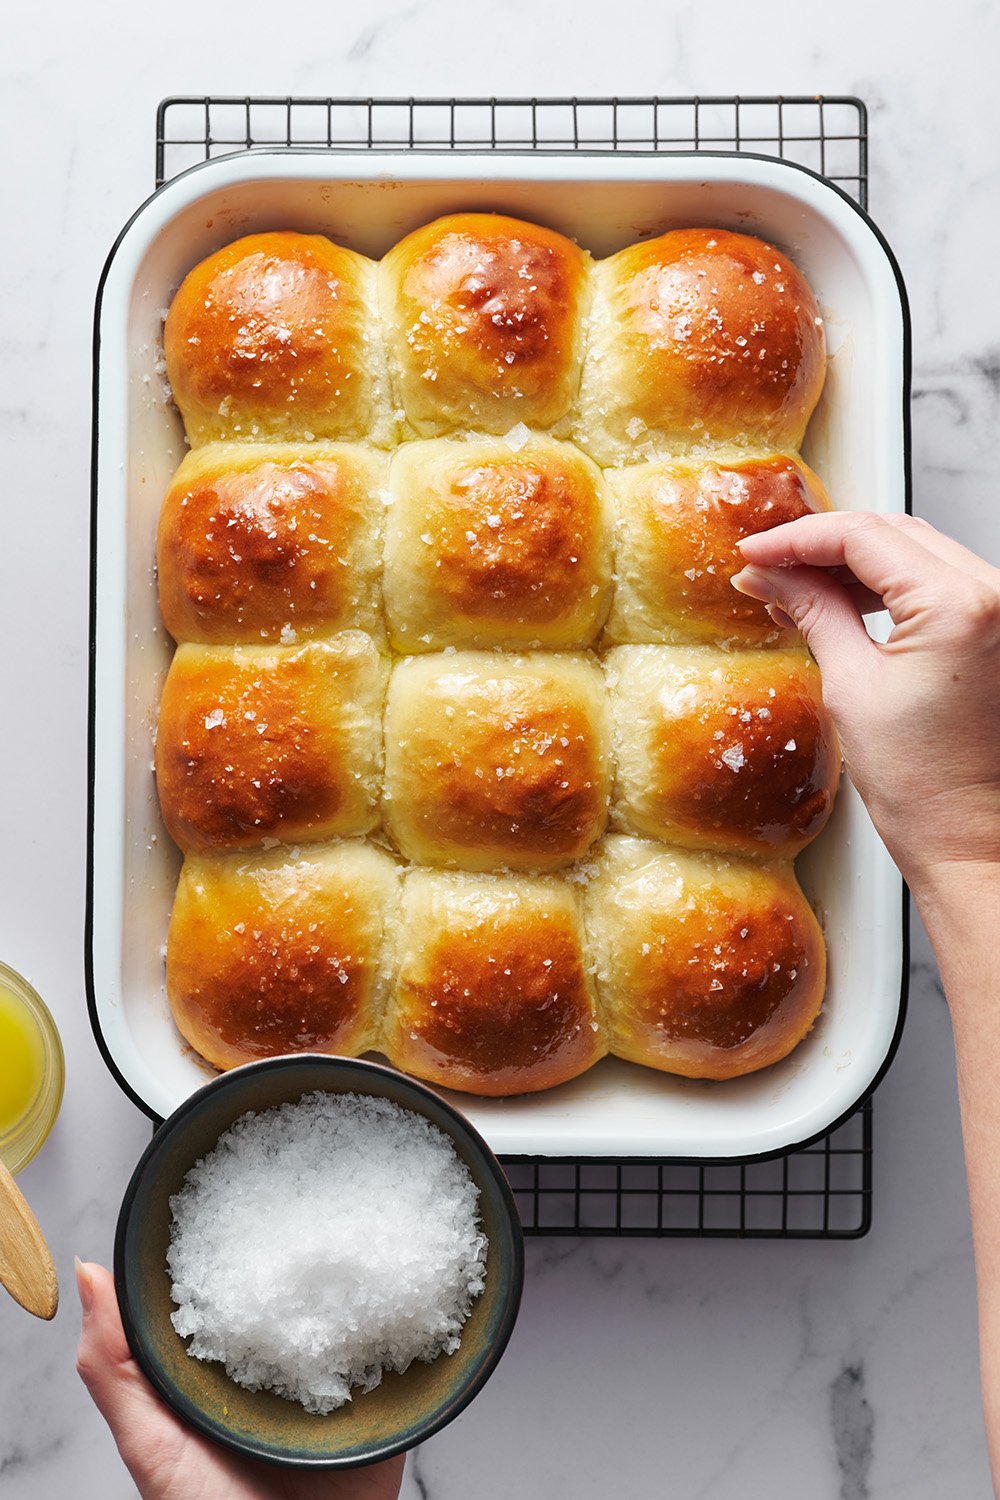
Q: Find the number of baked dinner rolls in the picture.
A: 12